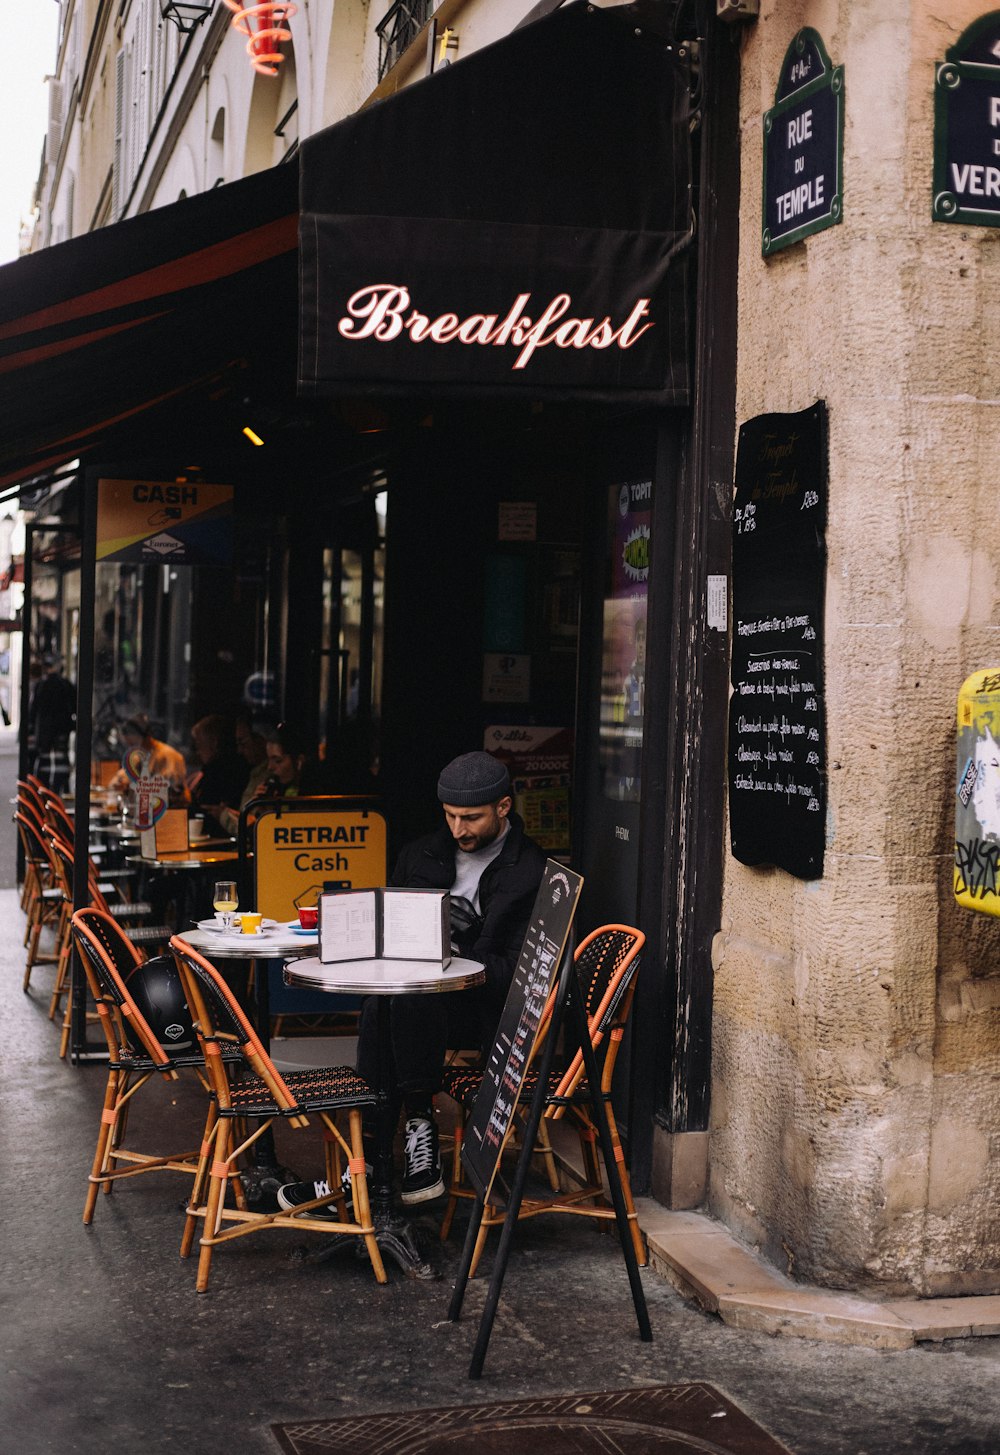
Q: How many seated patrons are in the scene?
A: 5